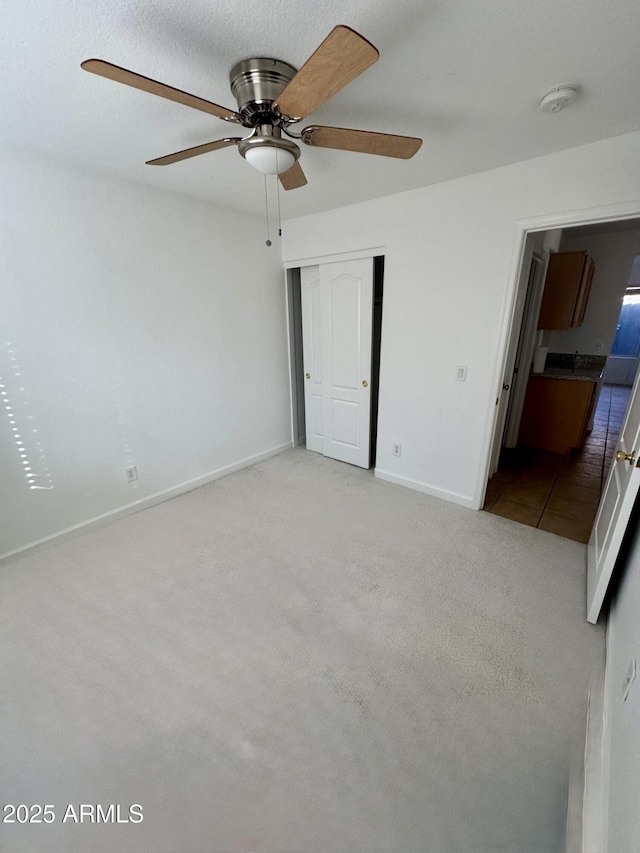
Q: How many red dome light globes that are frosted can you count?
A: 0